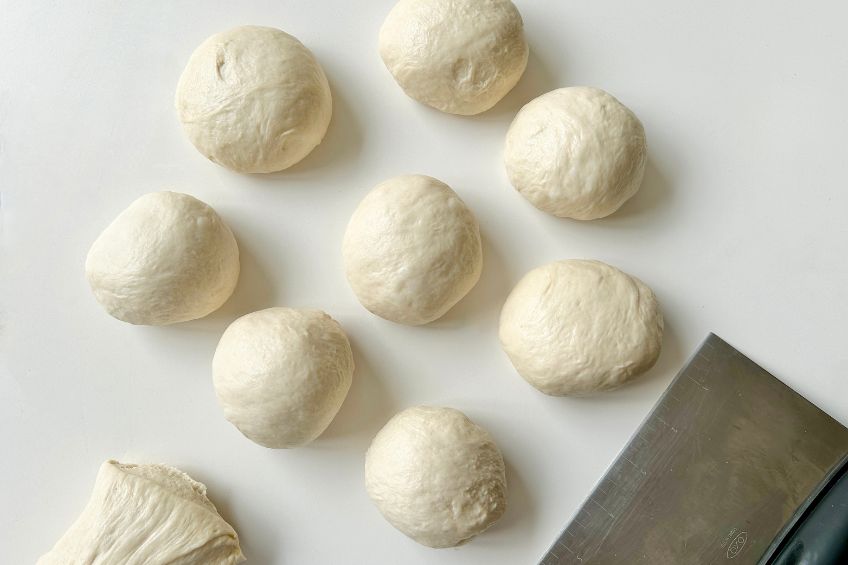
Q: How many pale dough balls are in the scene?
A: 8